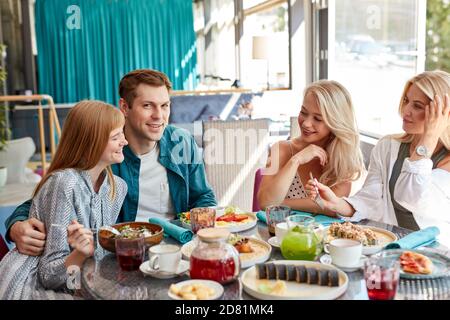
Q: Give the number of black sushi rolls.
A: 8